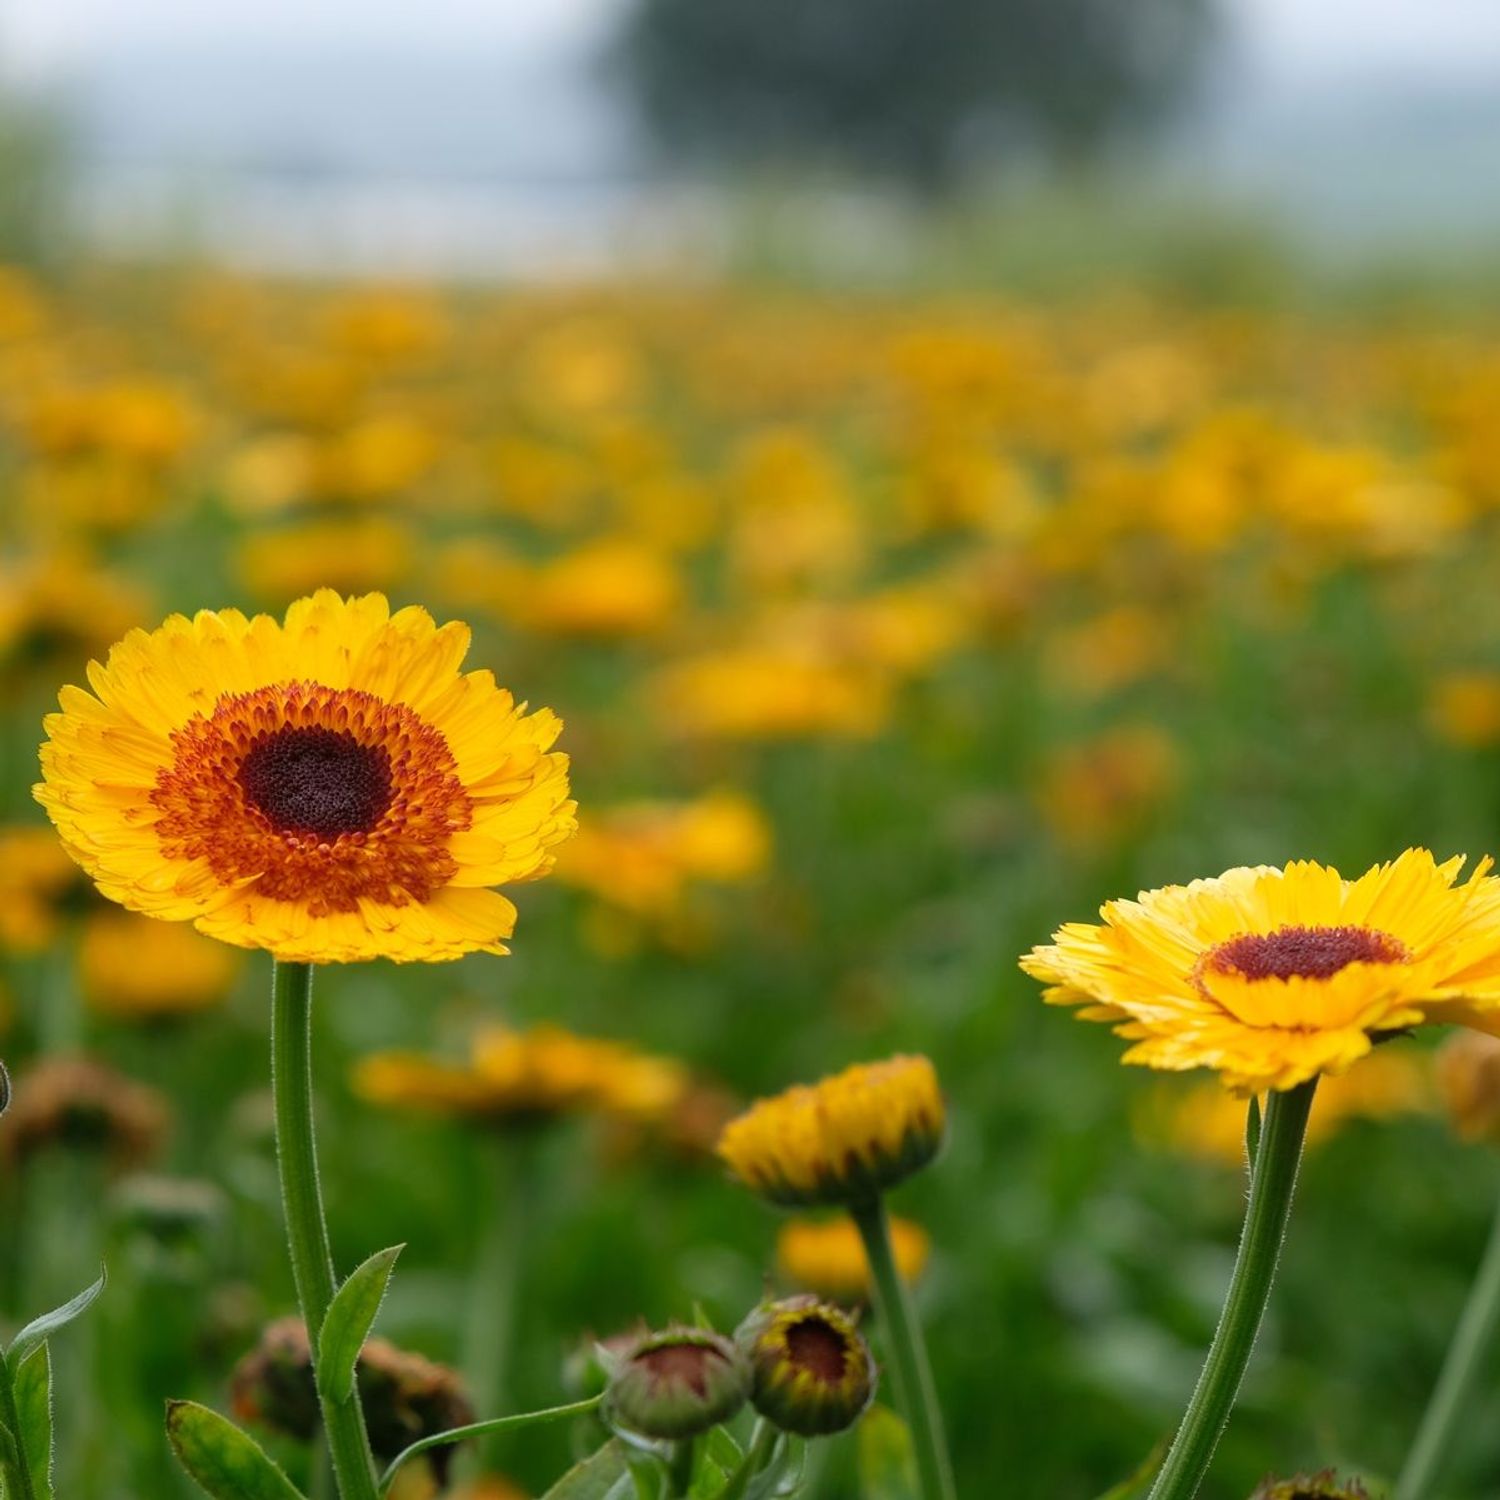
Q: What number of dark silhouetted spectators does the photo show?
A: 0